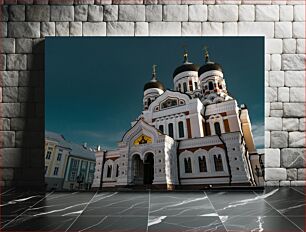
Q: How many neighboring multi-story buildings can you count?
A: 2